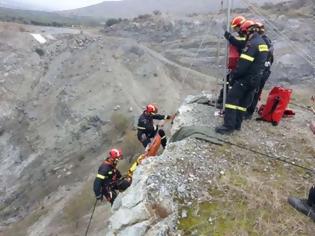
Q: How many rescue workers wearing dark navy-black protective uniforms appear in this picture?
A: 5